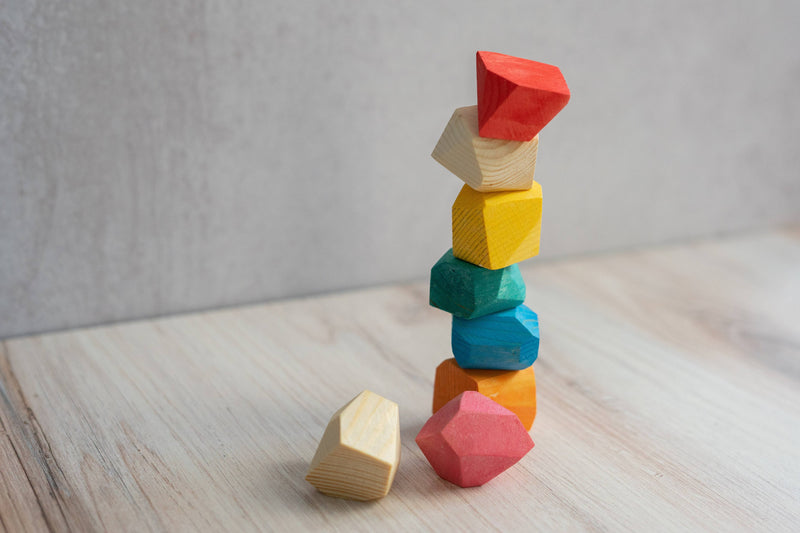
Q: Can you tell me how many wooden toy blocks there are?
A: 8